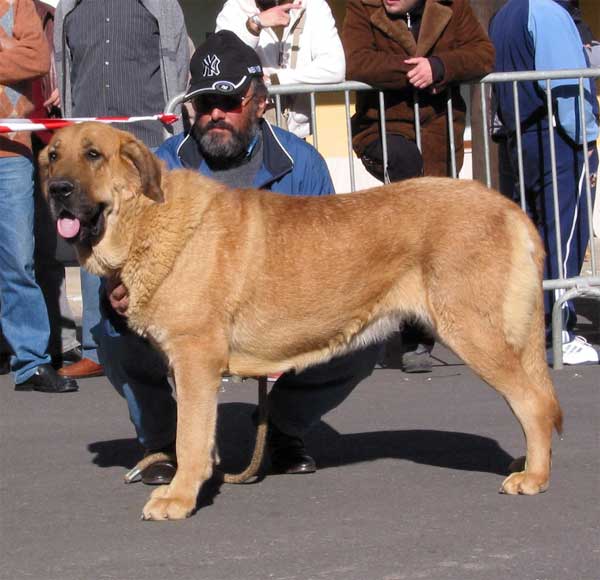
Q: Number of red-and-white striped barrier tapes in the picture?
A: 1